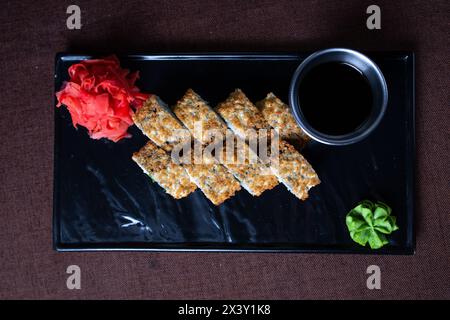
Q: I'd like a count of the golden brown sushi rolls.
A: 8